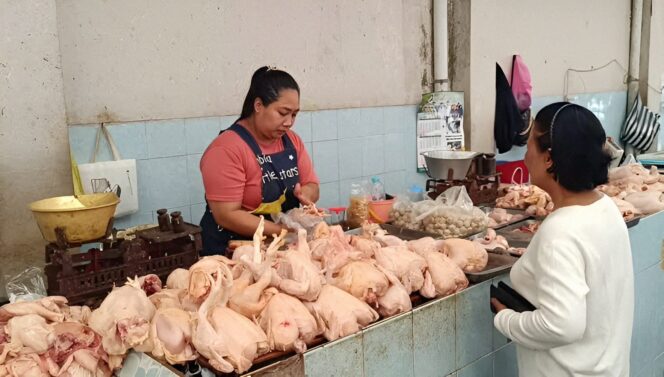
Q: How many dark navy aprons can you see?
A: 1